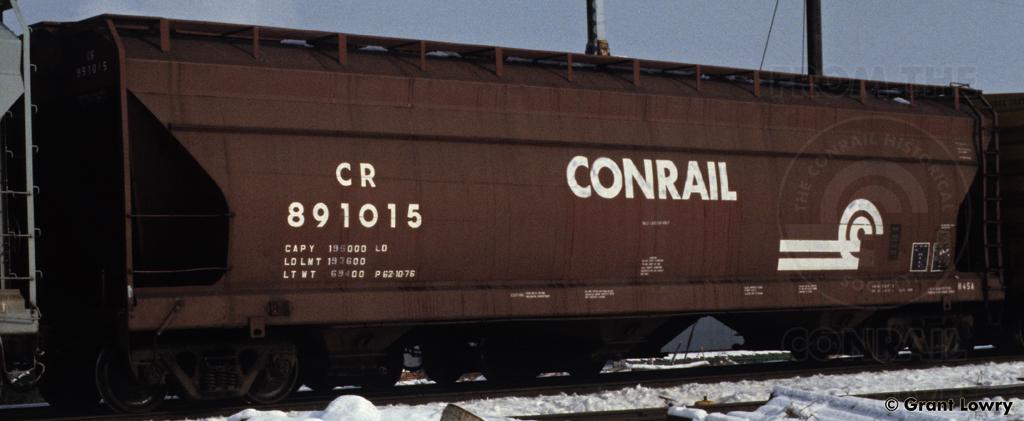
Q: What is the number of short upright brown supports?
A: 13